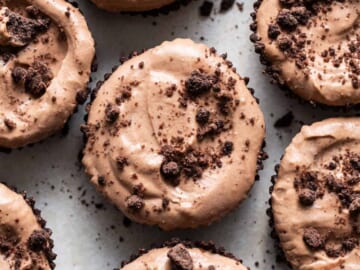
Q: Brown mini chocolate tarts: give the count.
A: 7